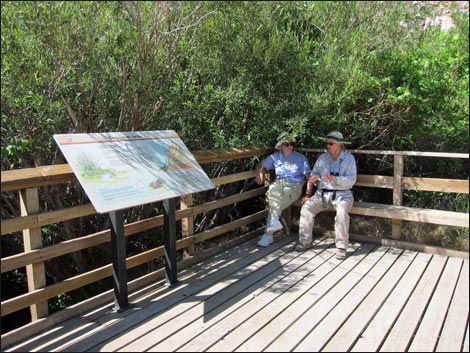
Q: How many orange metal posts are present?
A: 0